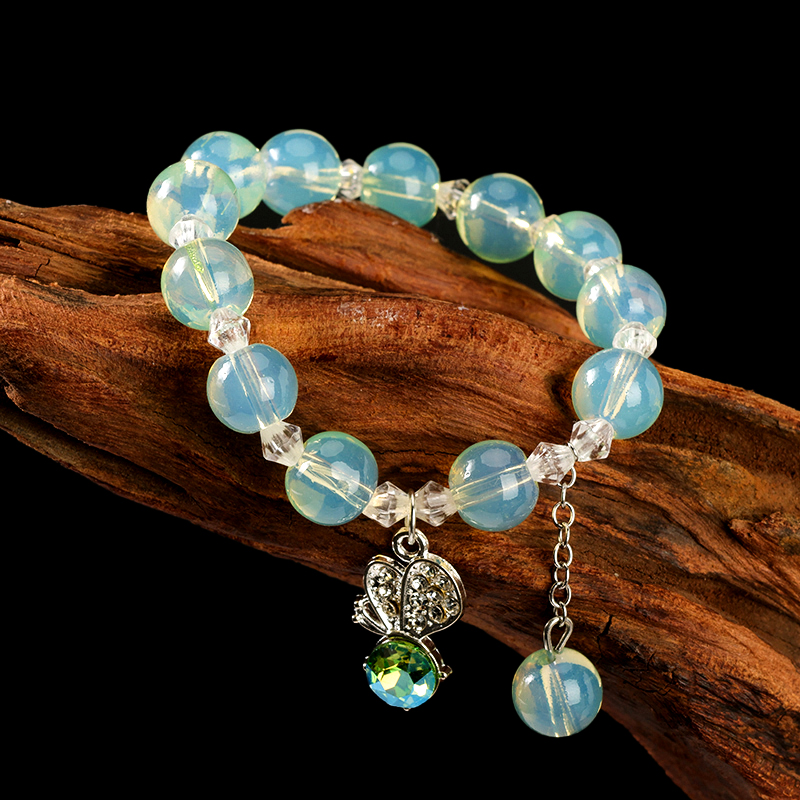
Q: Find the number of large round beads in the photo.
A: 13